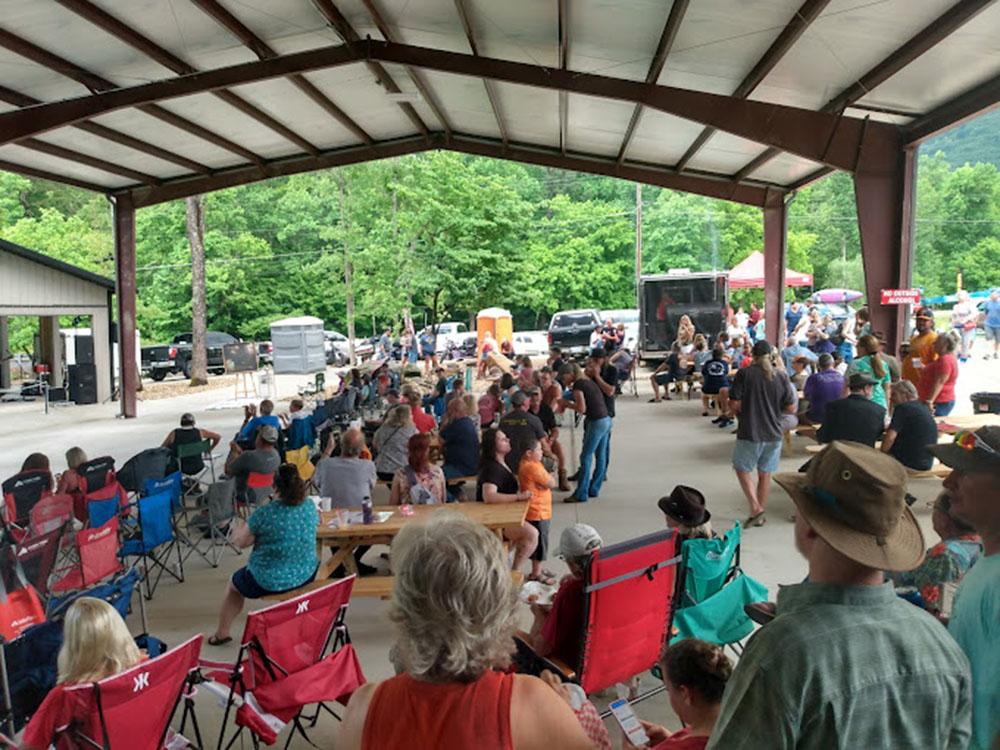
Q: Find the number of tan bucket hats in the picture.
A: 1